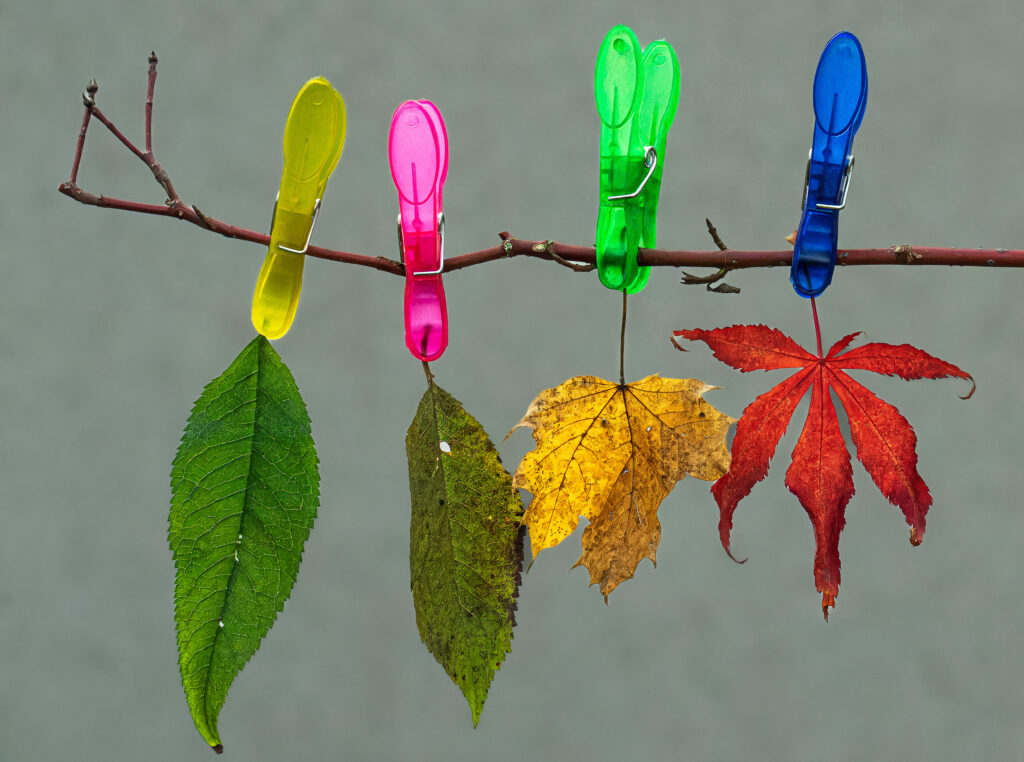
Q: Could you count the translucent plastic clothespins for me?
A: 4